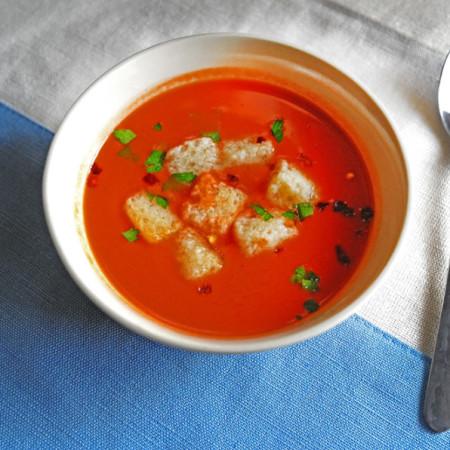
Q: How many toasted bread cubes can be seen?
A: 7